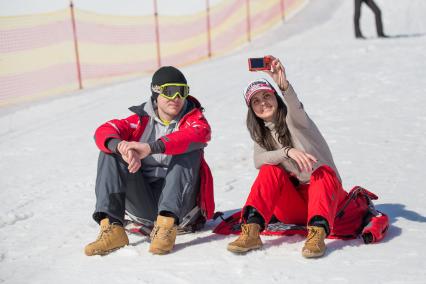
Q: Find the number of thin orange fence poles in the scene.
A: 5